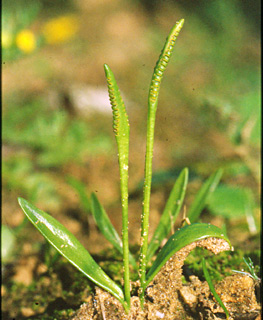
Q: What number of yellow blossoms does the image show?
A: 2